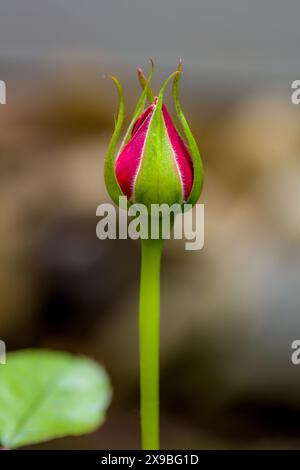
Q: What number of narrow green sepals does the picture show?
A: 5